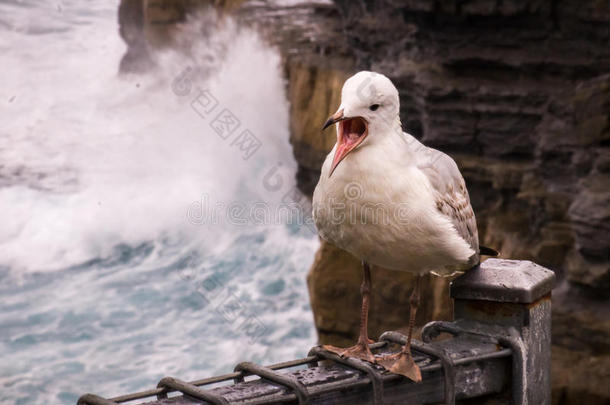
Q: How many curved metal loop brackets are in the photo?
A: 6